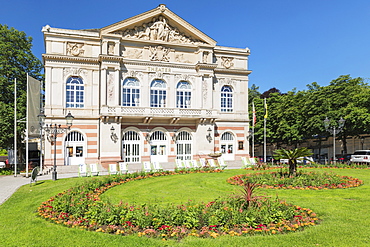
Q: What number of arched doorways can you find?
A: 5